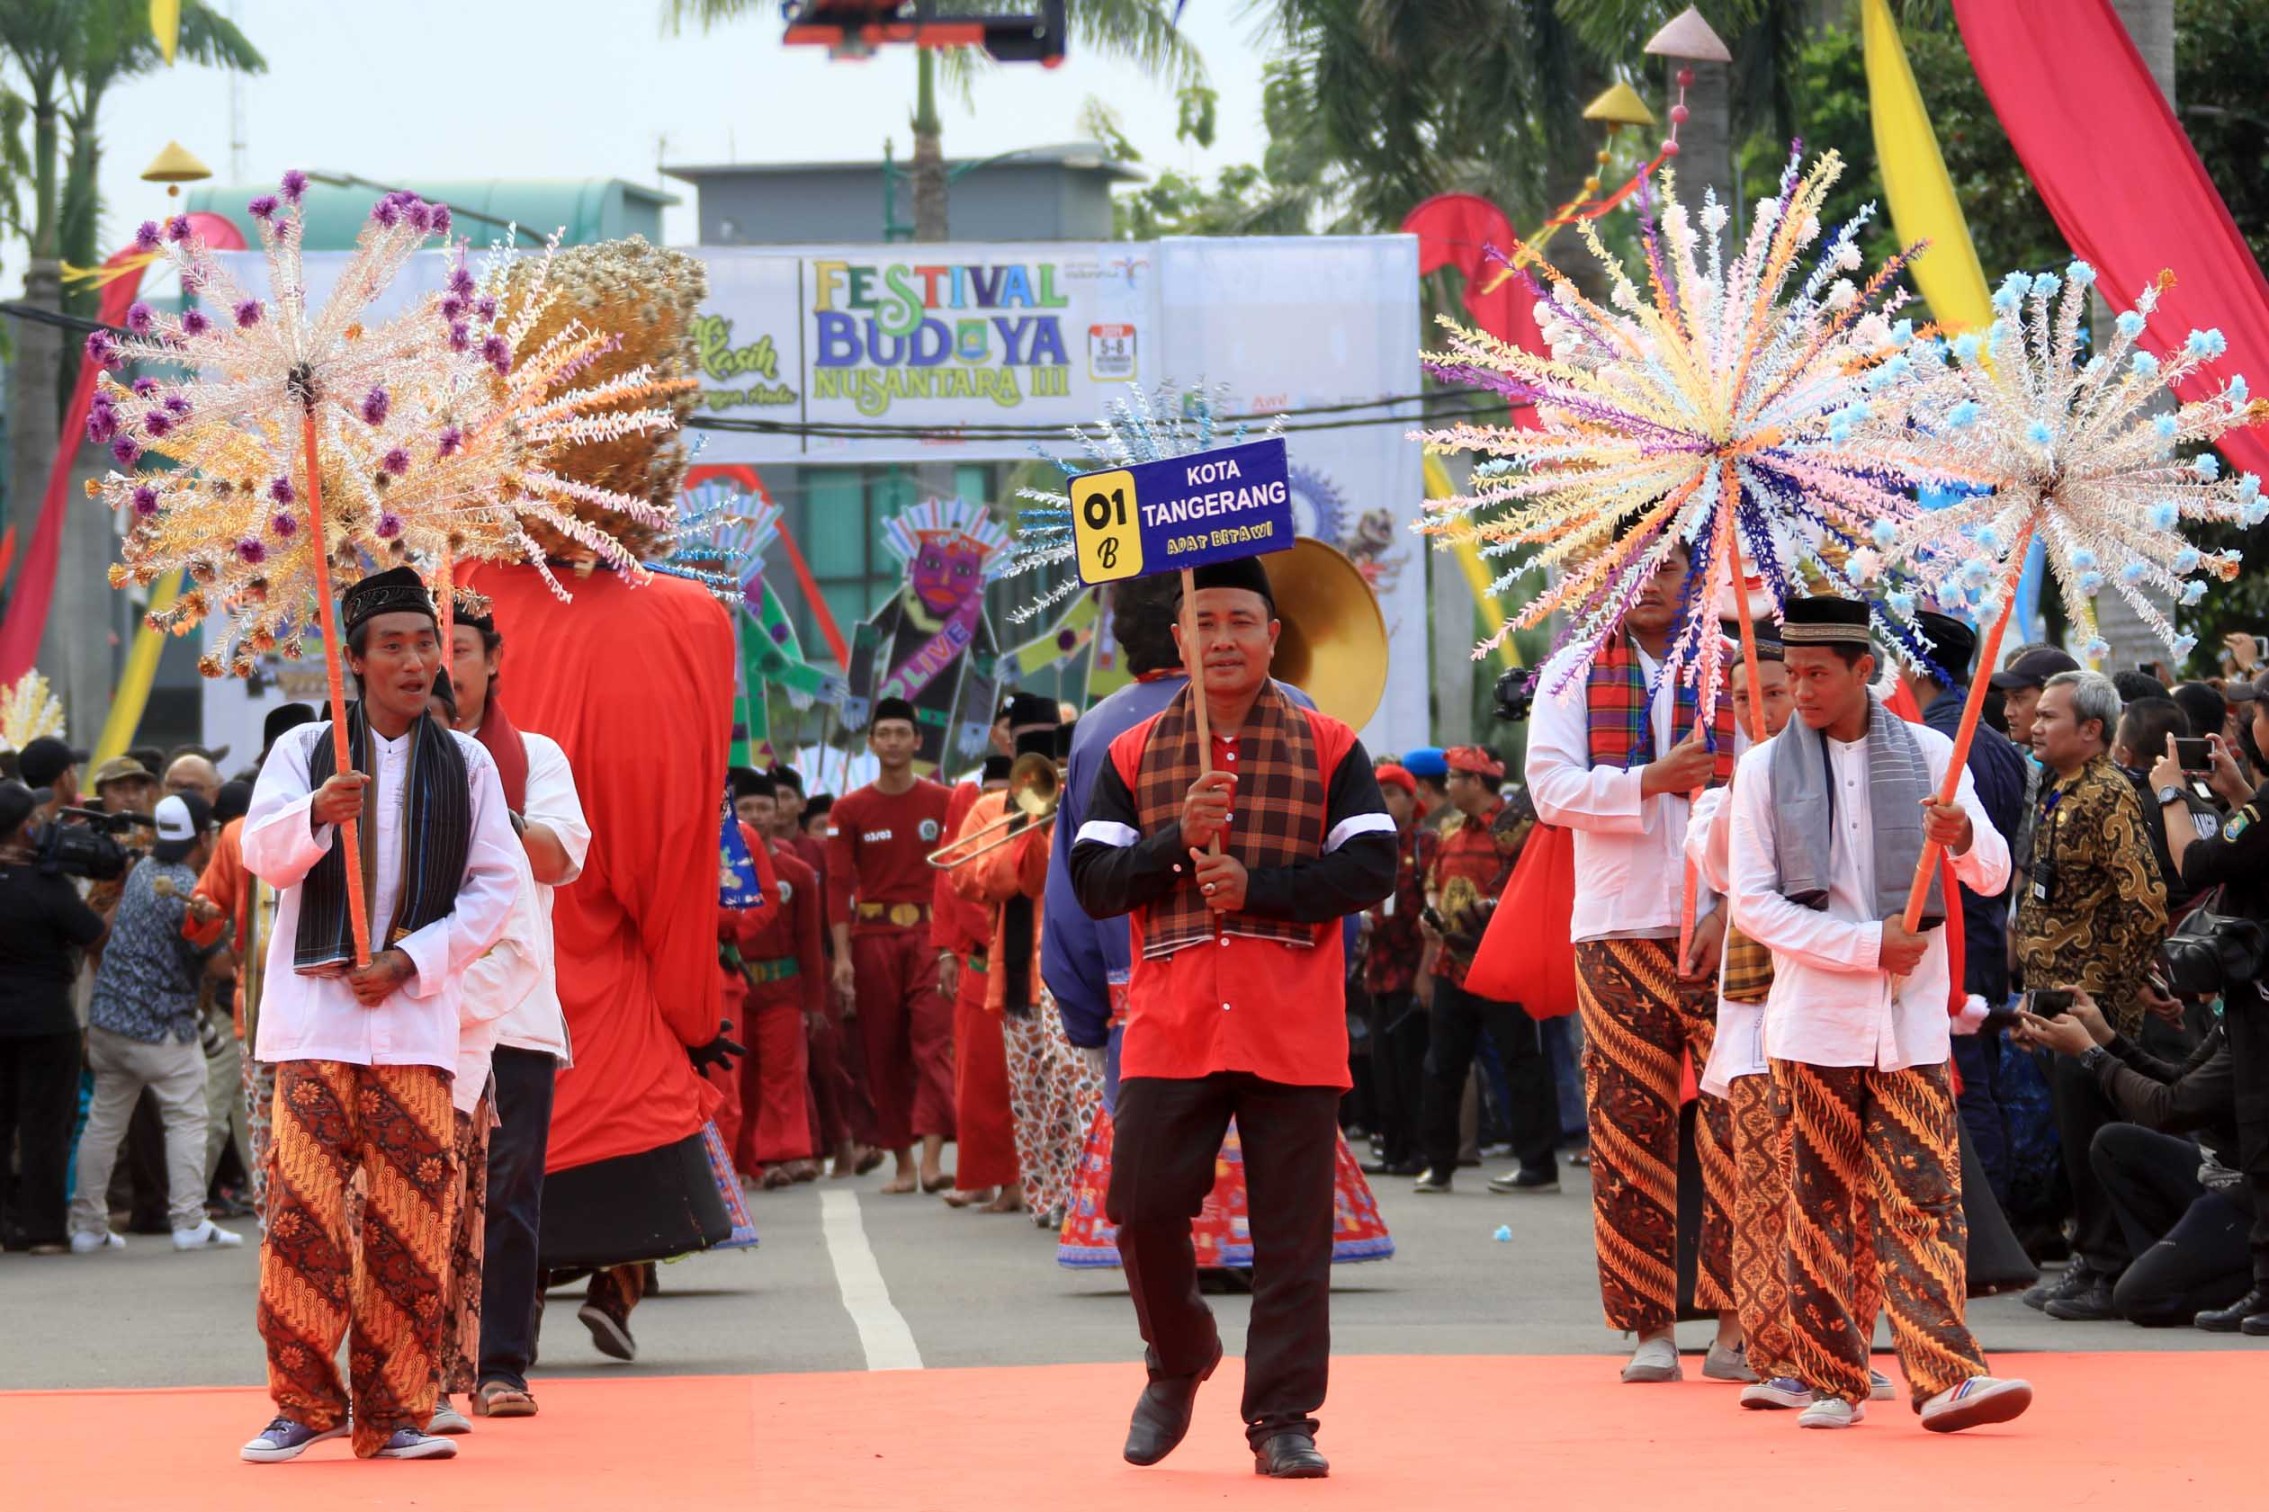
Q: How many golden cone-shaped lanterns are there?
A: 2